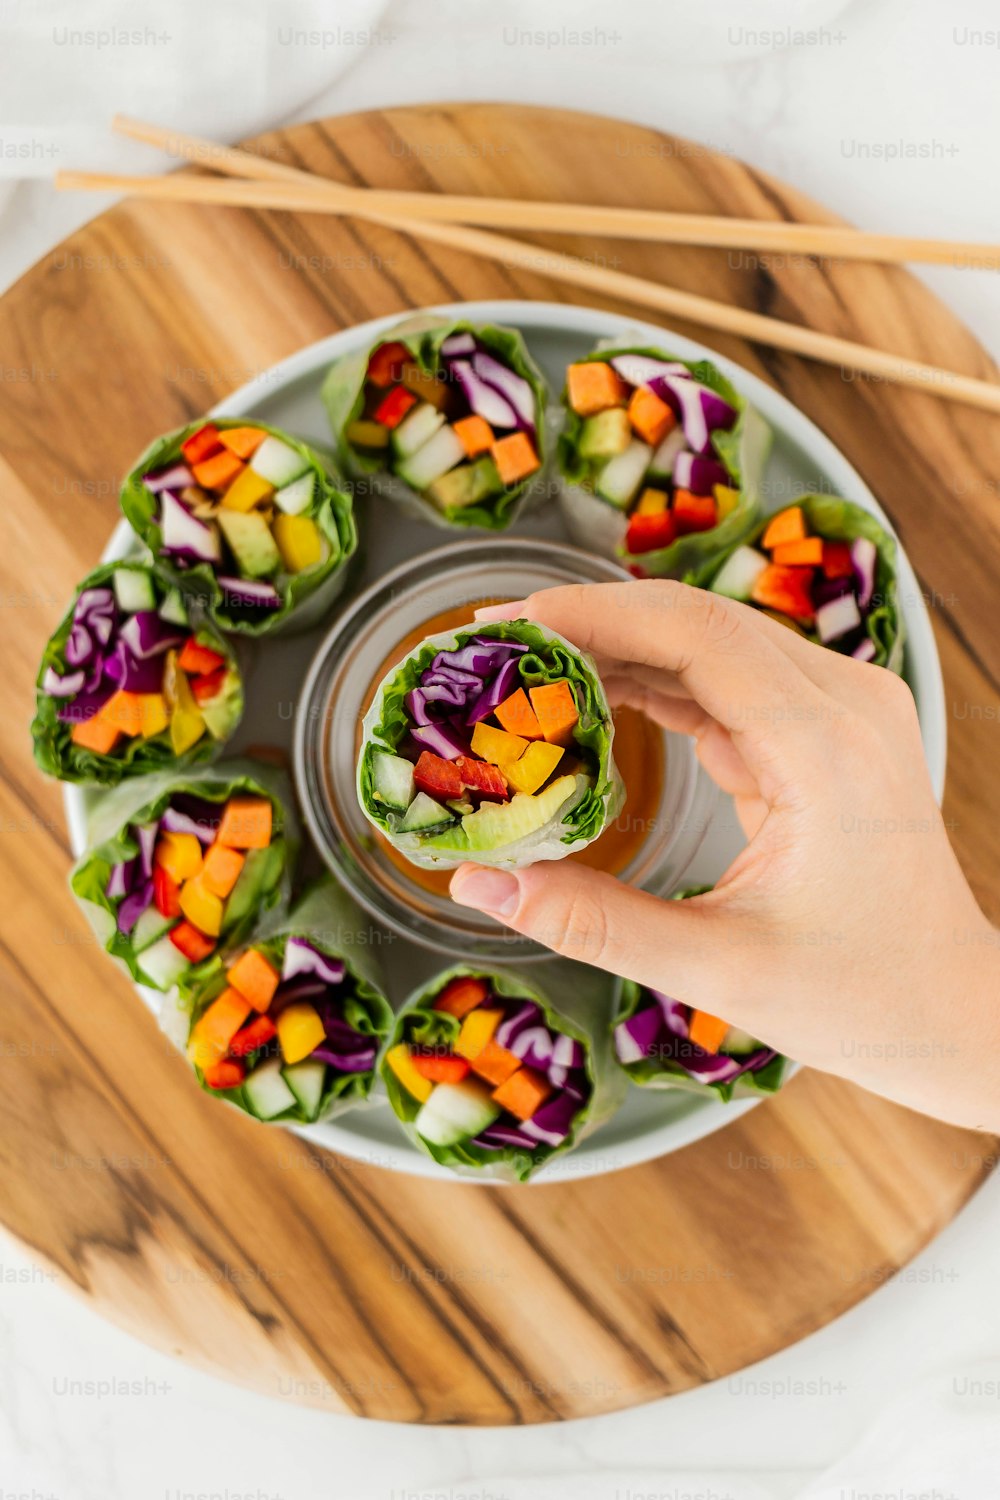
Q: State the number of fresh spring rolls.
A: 10